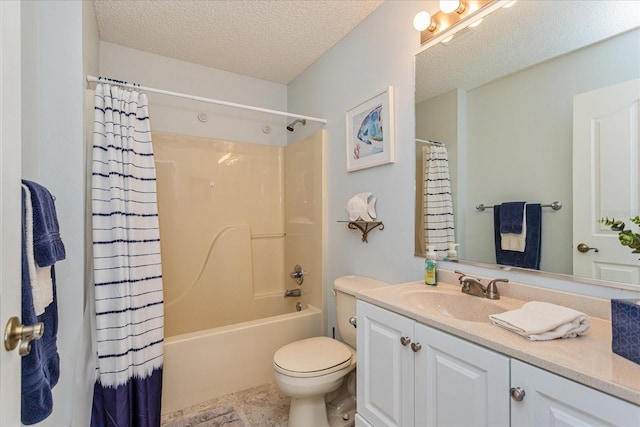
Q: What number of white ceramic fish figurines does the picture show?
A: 1